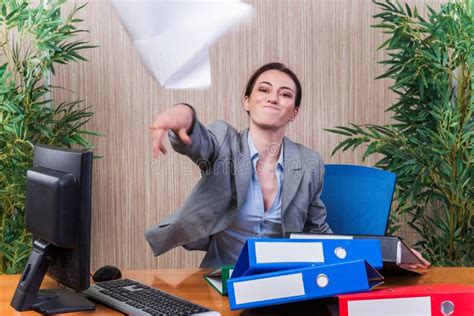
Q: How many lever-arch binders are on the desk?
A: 5